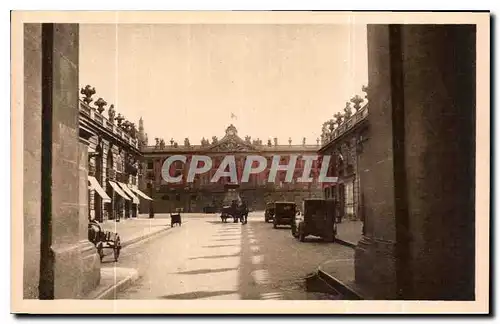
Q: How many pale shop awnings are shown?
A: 4